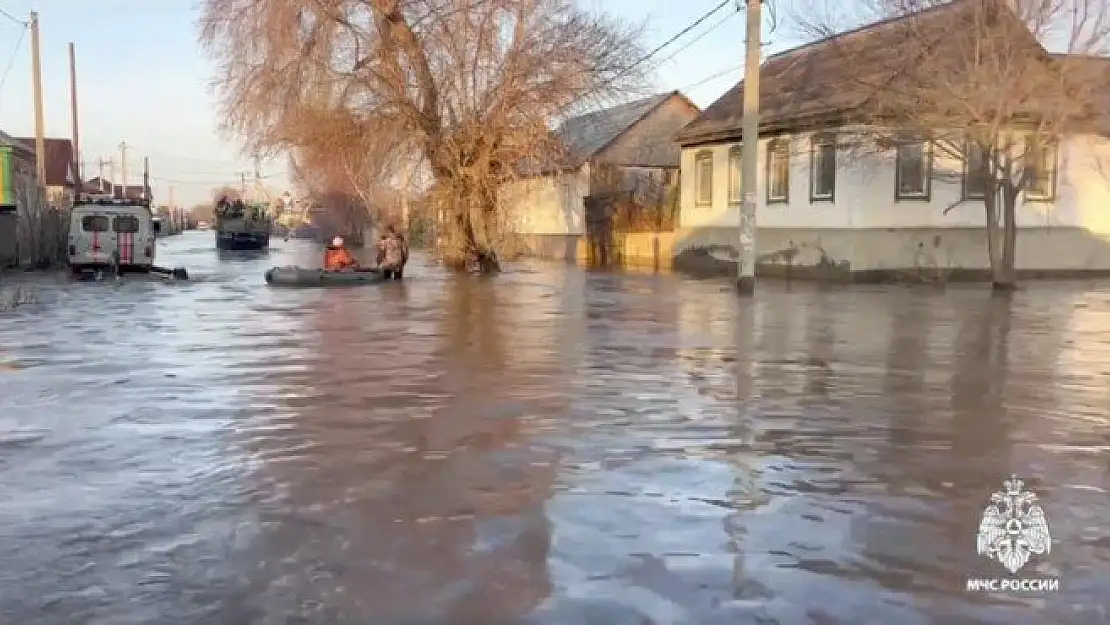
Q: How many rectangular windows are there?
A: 7